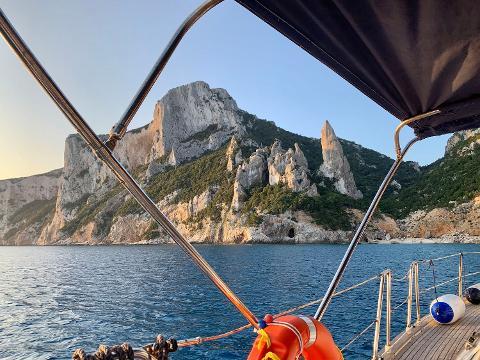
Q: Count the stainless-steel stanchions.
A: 5